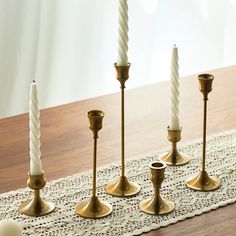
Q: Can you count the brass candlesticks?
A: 6